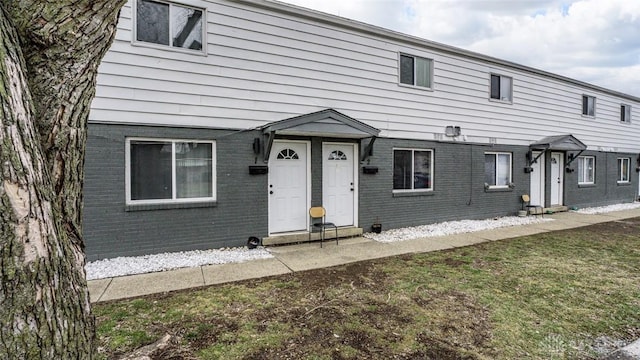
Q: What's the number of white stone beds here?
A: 3